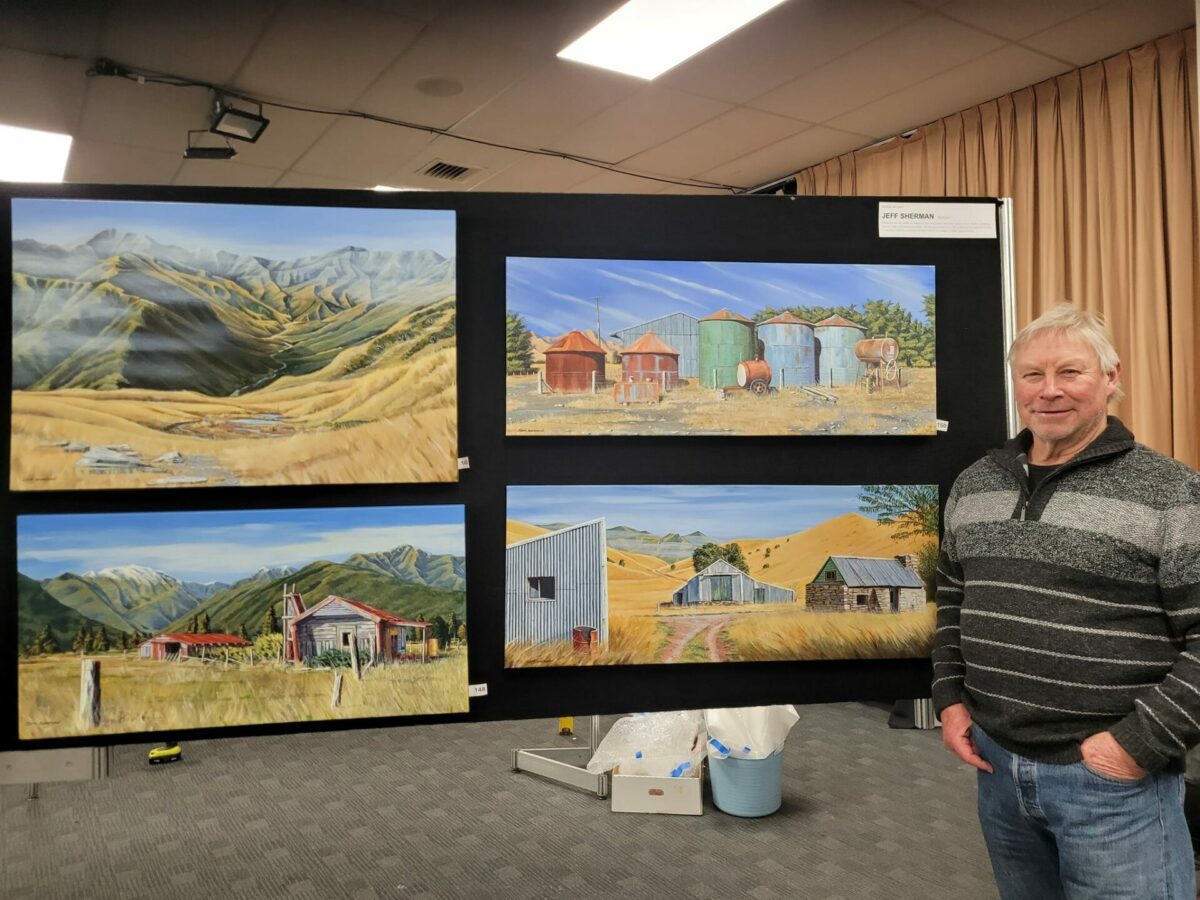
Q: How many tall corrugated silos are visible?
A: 3